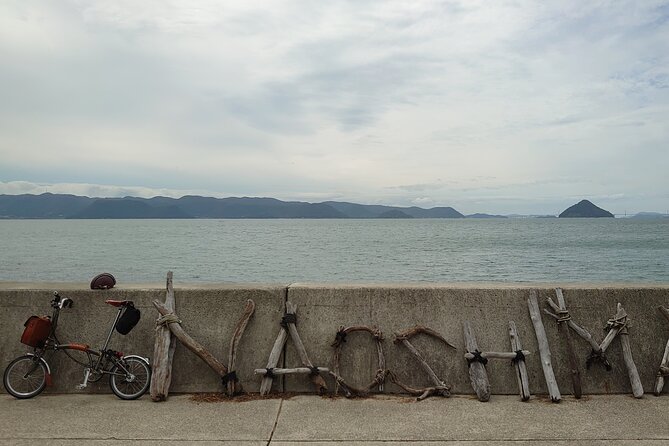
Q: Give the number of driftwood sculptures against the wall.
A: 8